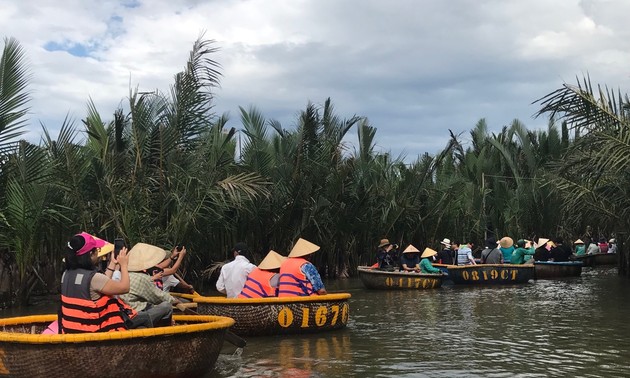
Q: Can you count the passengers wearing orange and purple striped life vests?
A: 2